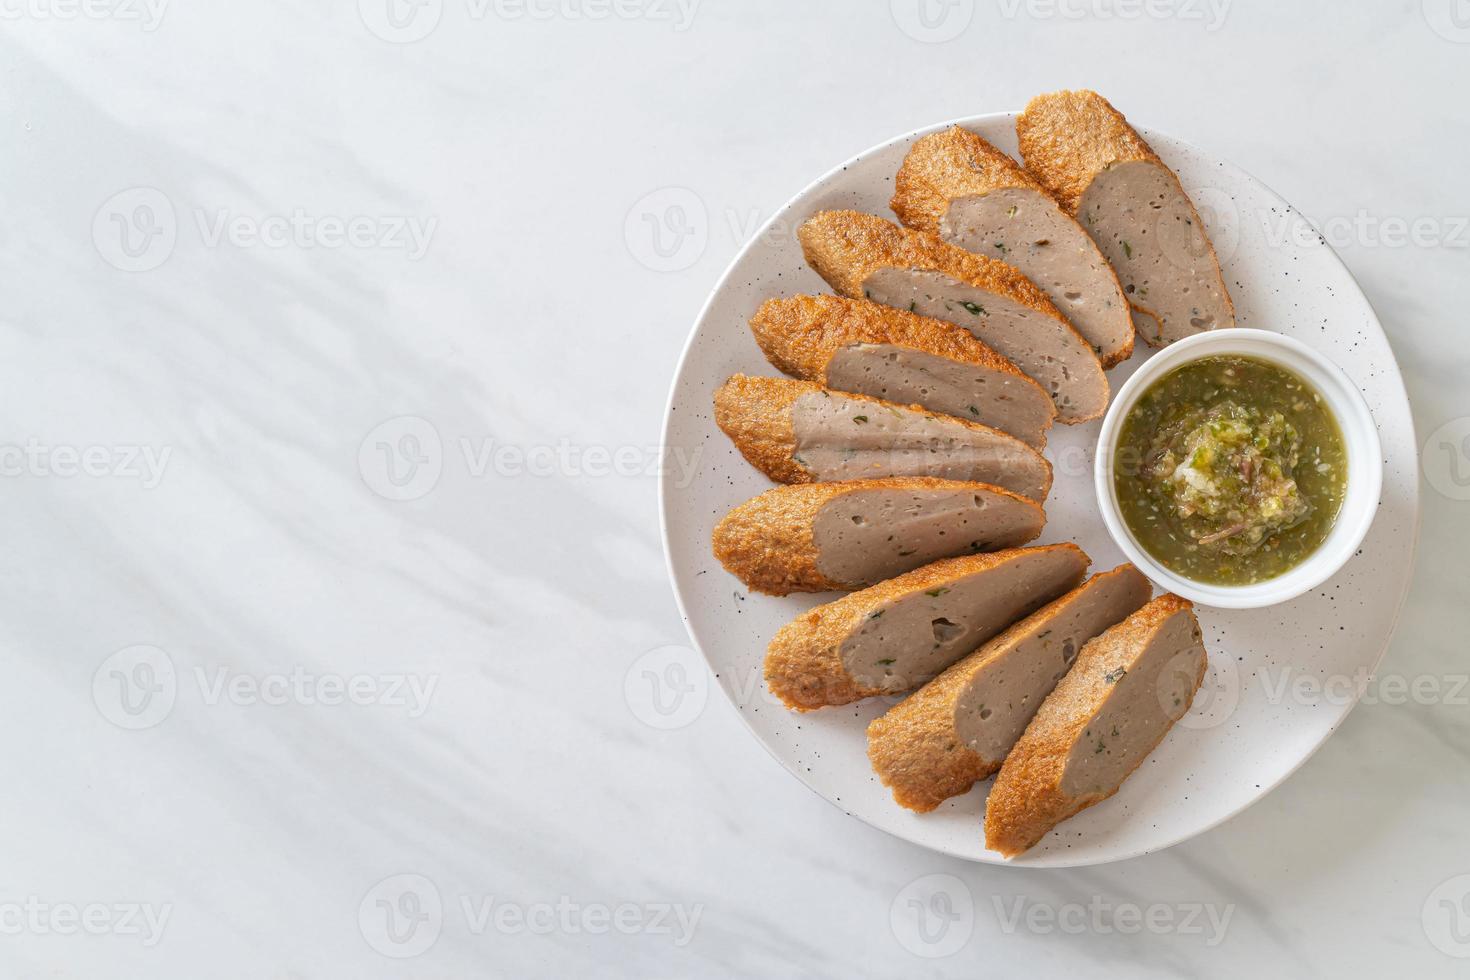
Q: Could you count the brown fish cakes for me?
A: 9